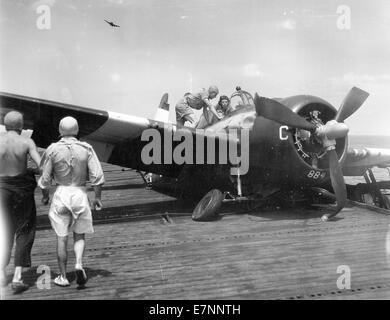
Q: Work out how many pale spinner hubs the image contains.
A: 1